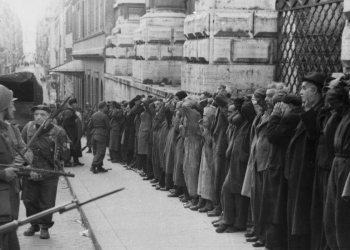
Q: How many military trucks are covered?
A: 1